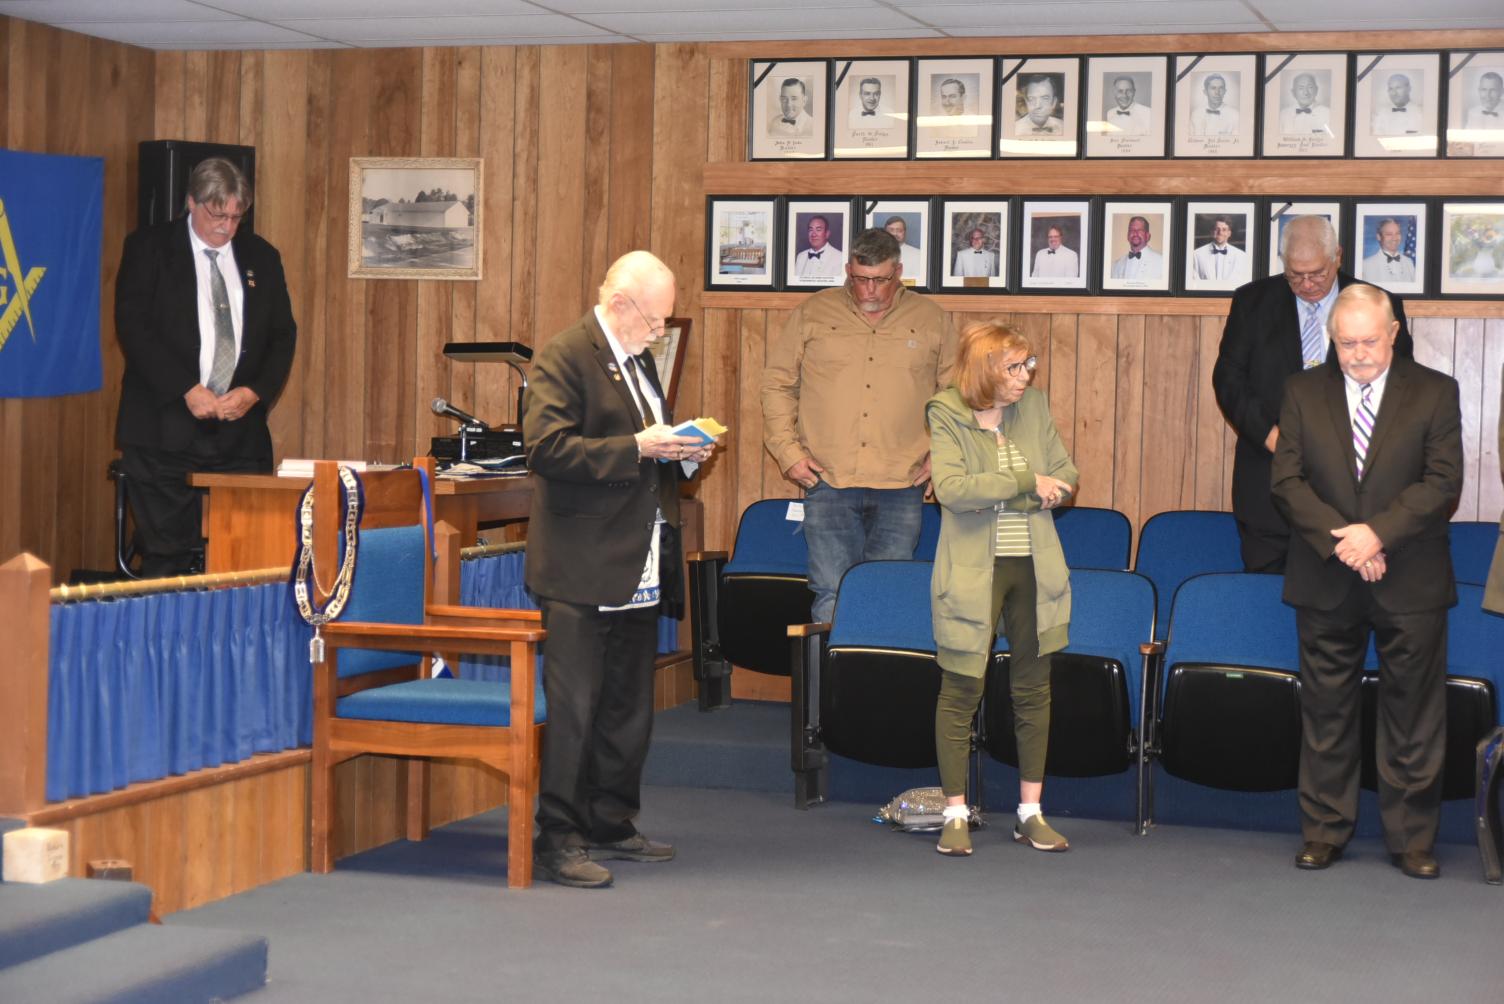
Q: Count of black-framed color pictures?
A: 10